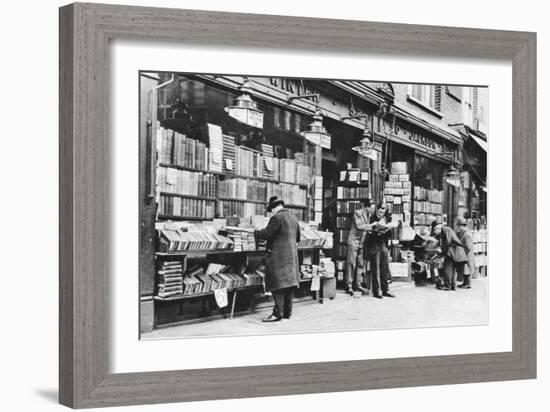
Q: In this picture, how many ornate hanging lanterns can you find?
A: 4